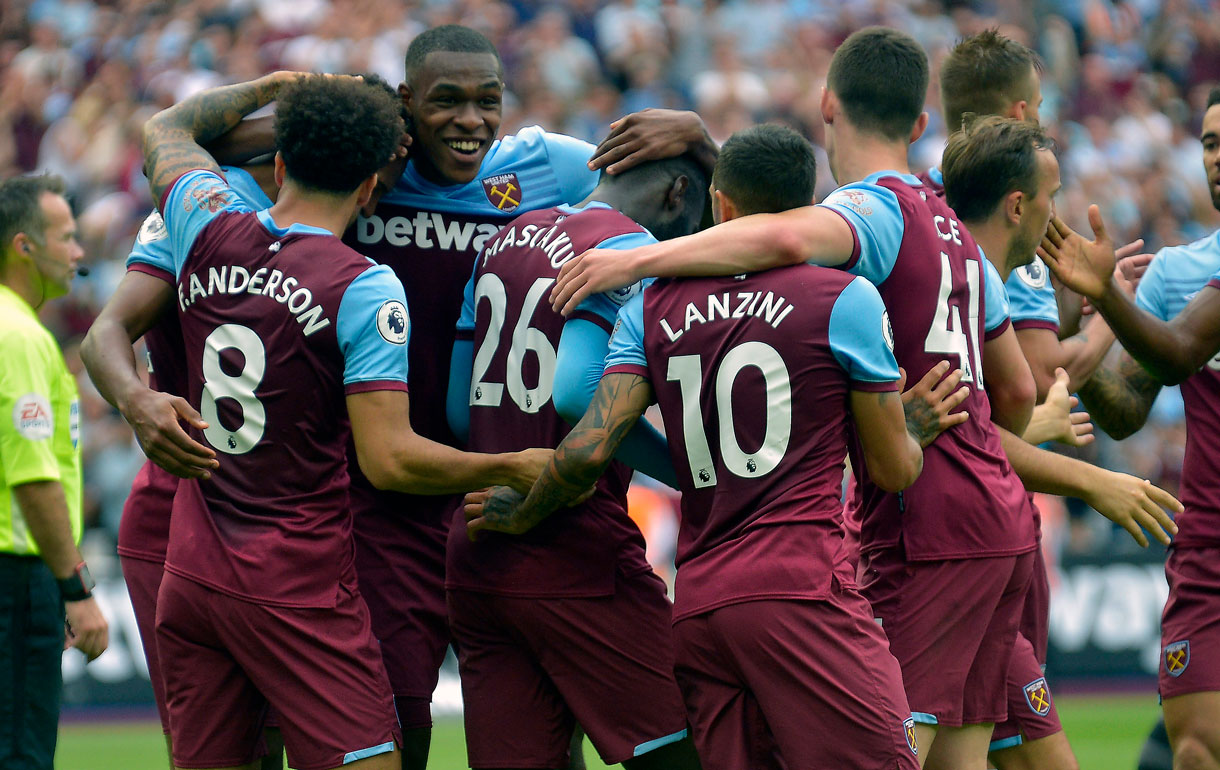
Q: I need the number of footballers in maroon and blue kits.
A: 9